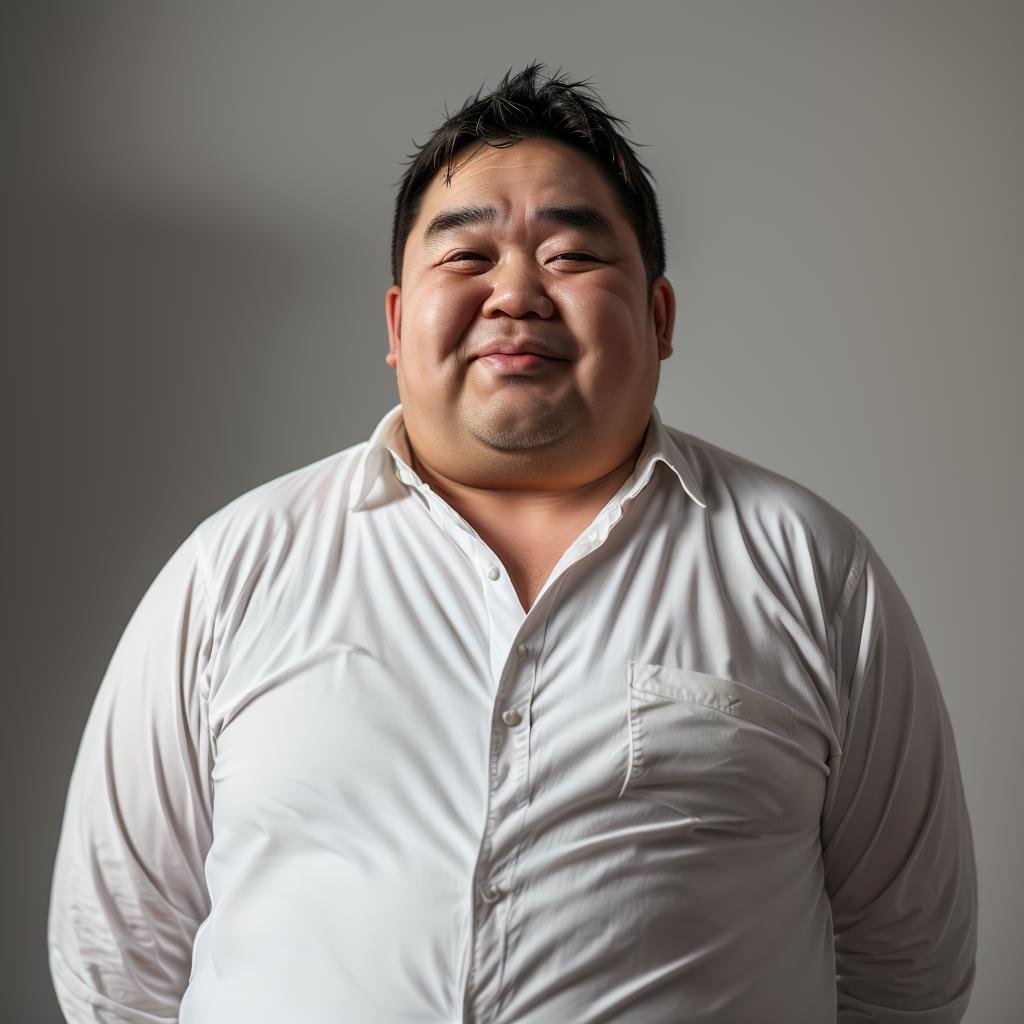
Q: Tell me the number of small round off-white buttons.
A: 4